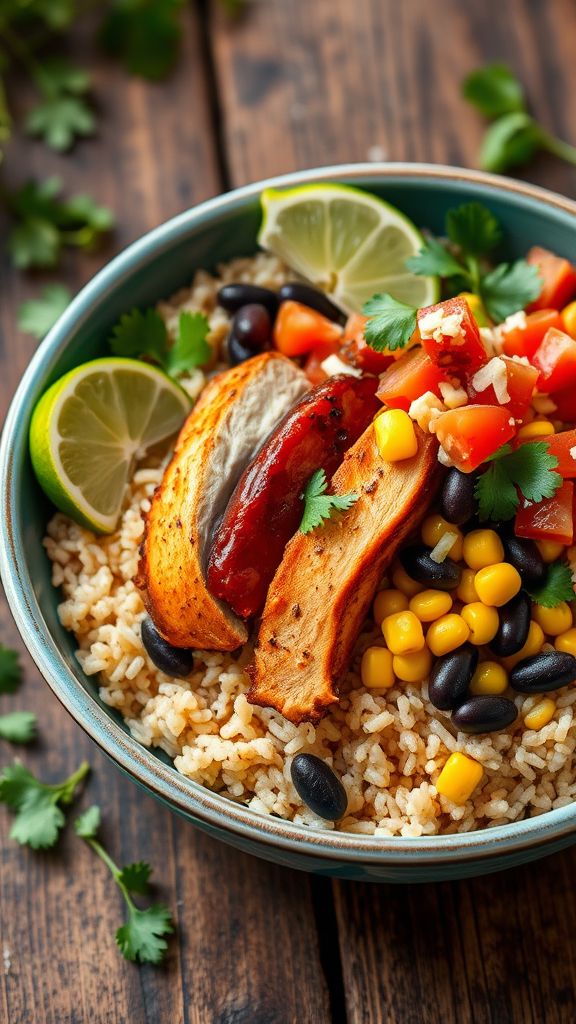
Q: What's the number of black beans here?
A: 13